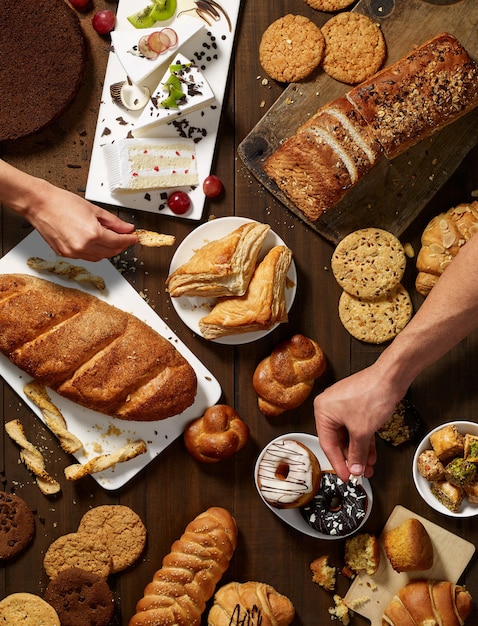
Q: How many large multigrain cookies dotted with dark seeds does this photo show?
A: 2